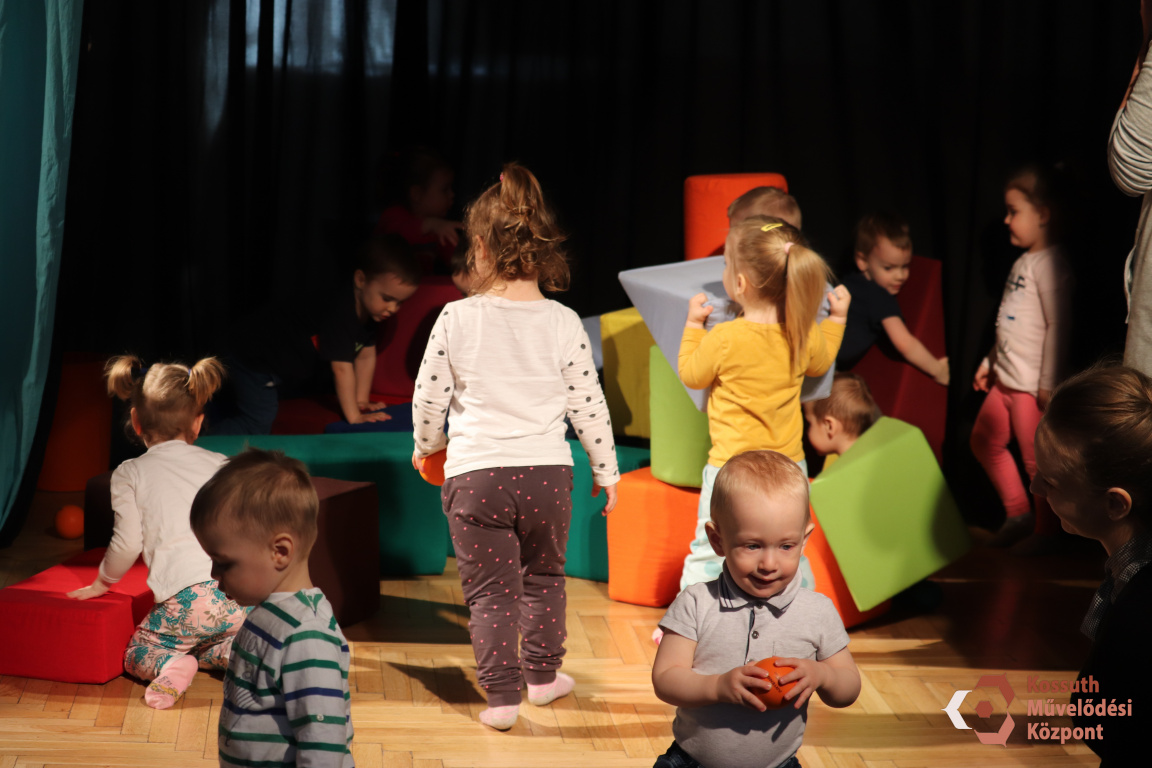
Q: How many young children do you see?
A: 12